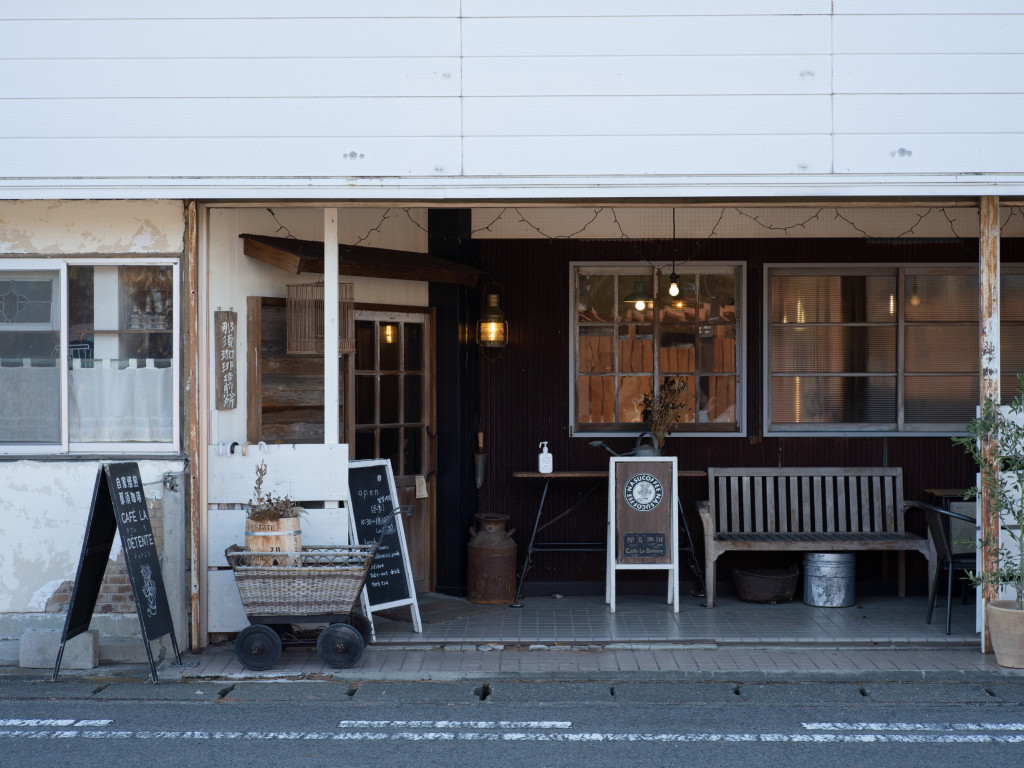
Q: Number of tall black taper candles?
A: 0